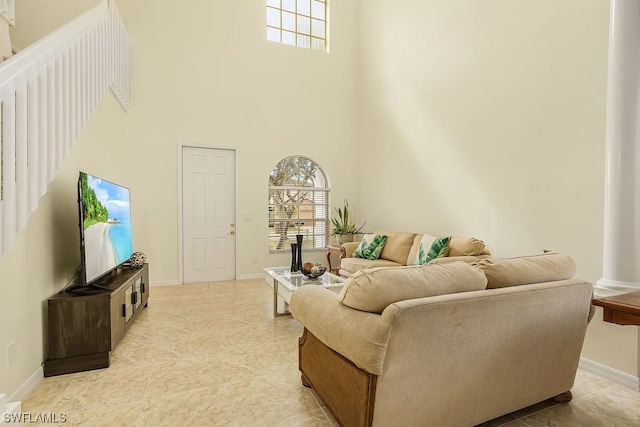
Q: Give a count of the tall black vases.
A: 2